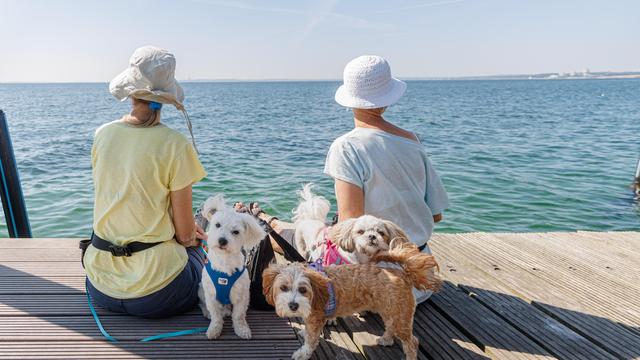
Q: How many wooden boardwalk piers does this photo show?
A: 1